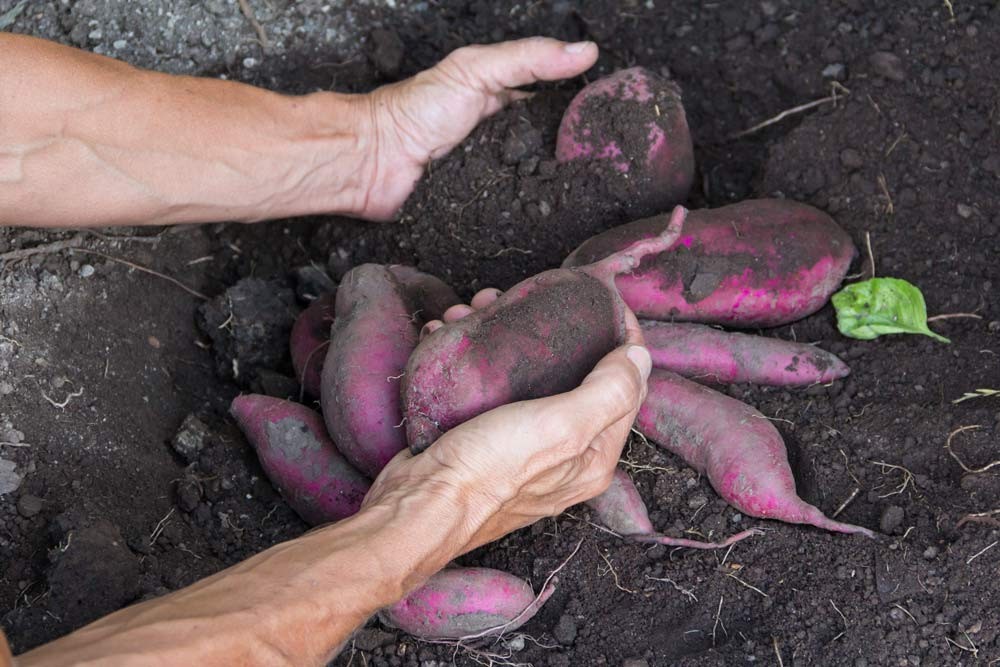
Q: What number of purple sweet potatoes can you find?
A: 11